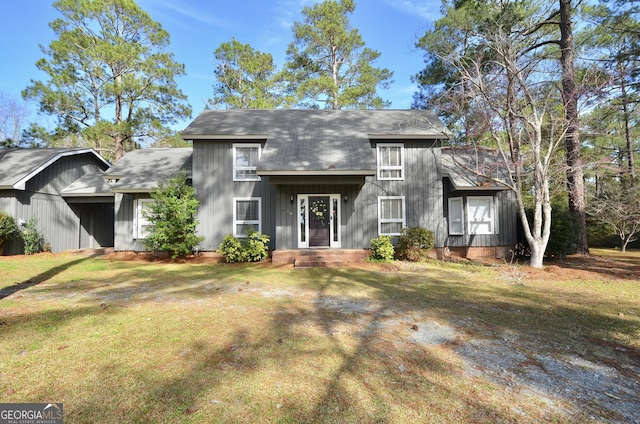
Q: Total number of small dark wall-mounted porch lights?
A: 2